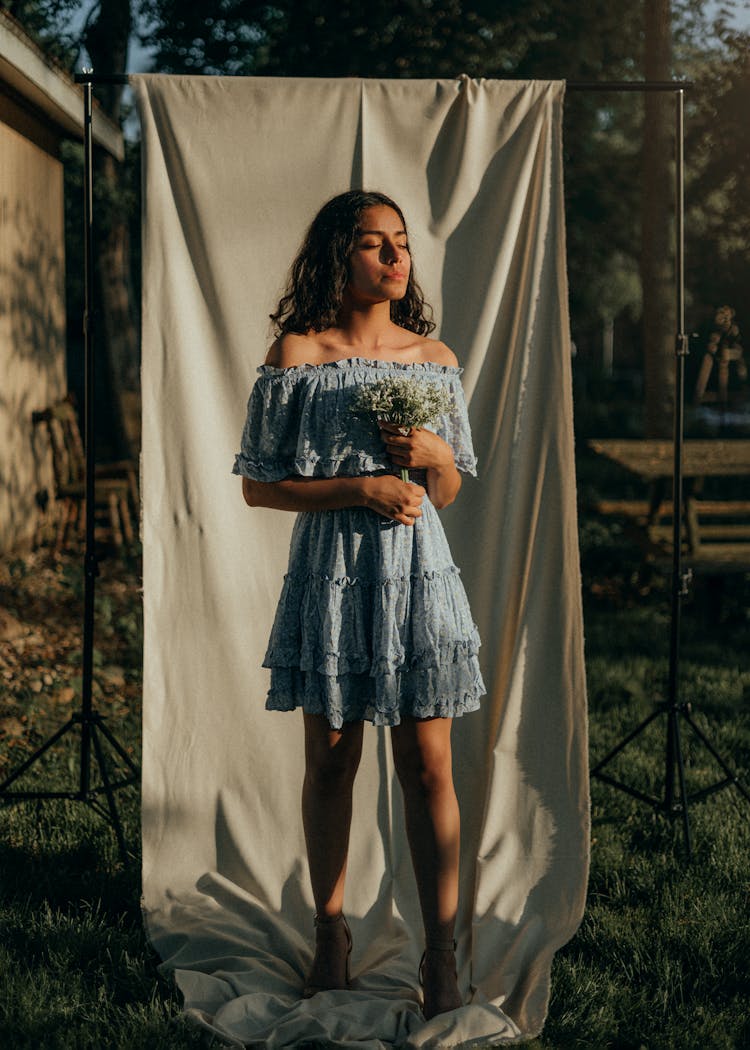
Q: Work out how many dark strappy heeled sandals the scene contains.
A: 2